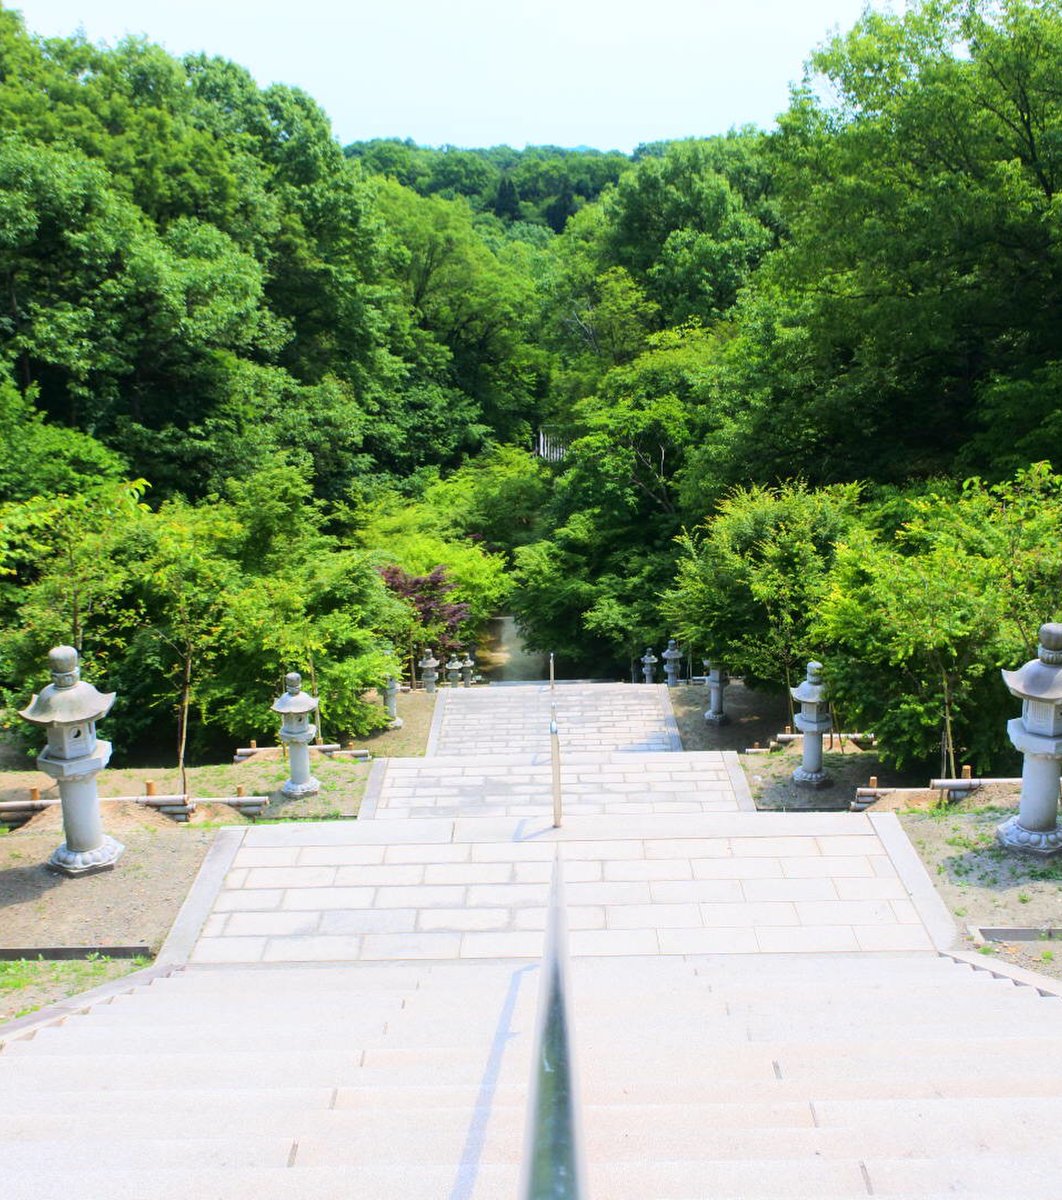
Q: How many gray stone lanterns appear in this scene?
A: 11